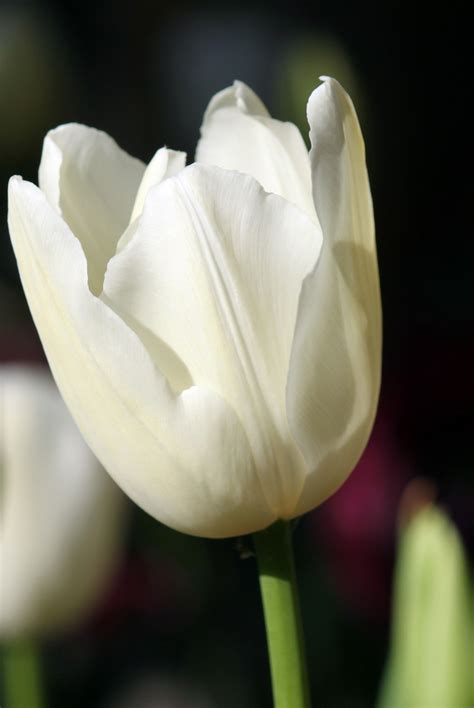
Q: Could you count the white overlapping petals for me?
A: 6